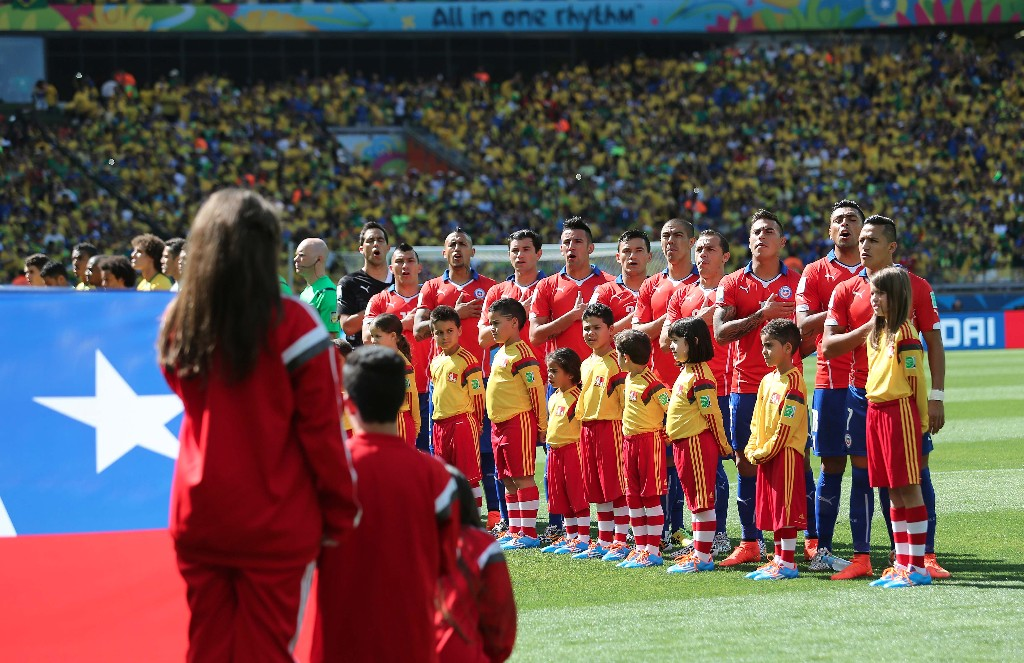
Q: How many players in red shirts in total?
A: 10